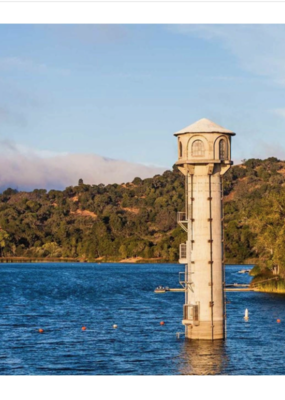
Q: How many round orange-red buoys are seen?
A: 4